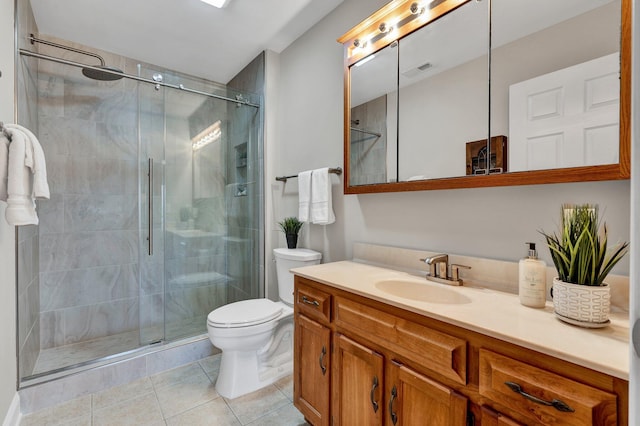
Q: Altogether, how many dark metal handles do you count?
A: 5